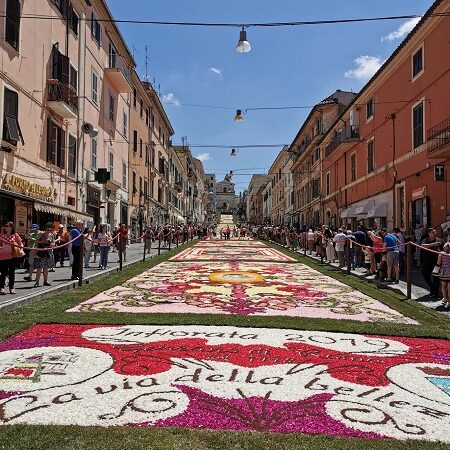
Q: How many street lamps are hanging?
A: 3